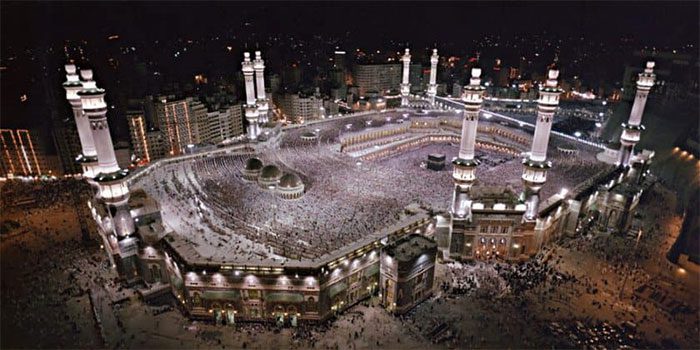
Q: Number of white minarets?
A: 9